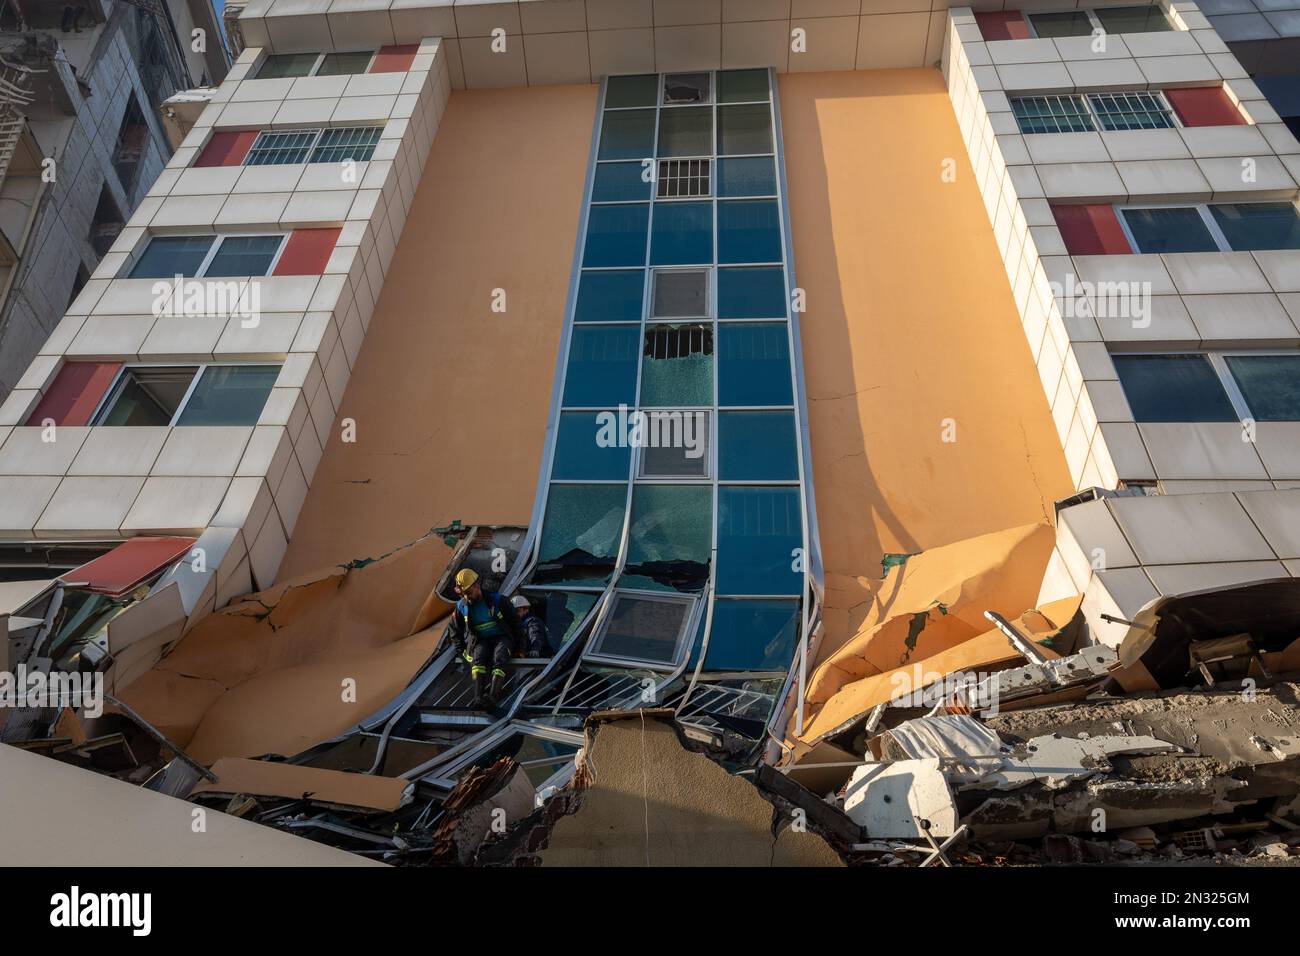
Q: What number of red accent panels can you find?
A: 8